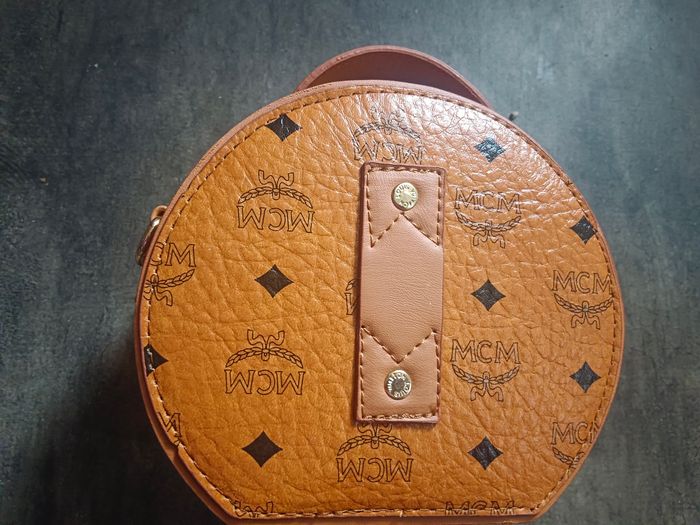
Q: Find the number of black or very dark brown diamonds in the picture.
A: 9